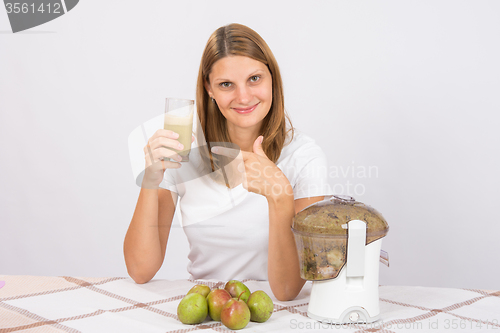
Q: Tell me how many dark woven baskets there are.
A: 0